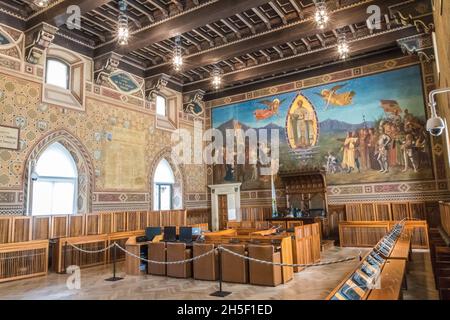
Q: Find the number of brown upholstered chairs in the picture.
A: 5